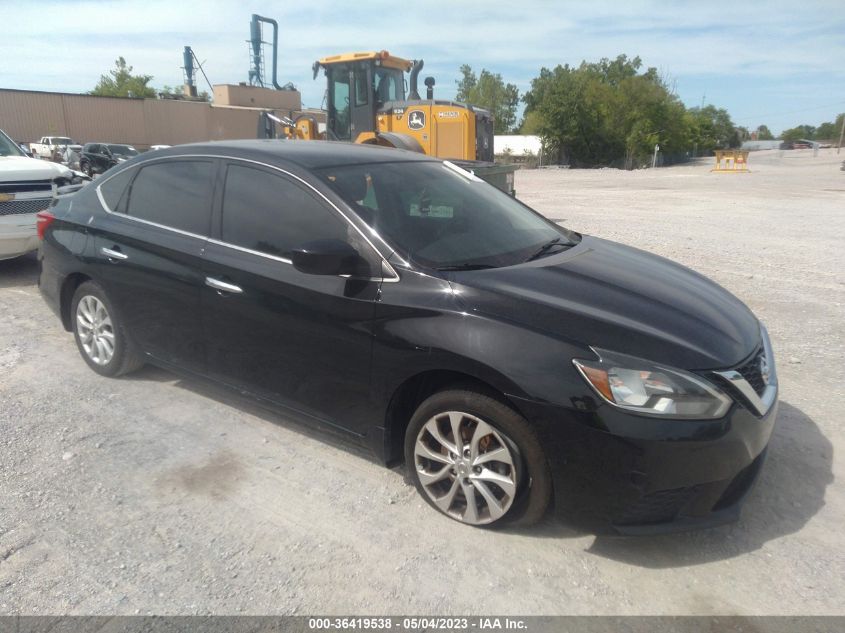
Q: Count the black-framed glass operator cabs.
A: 1